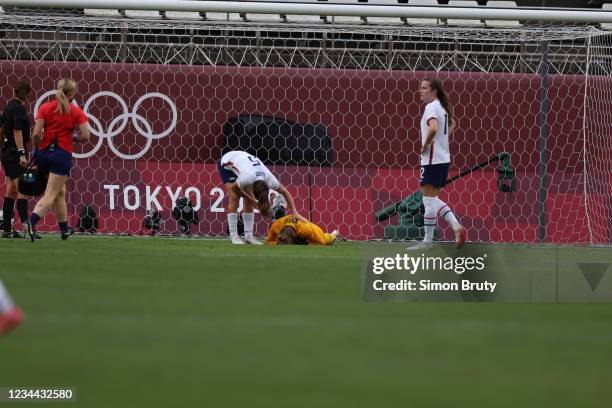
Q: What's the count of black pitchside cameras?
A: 3